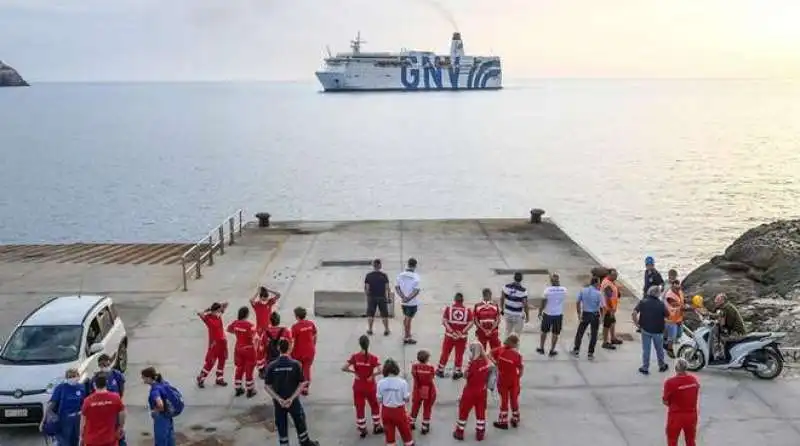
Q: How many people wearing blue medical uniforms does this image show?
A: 3